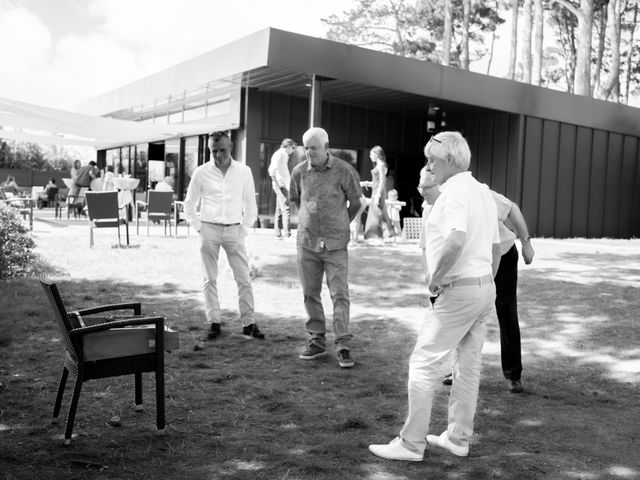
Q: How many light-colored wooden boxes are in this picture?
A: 1